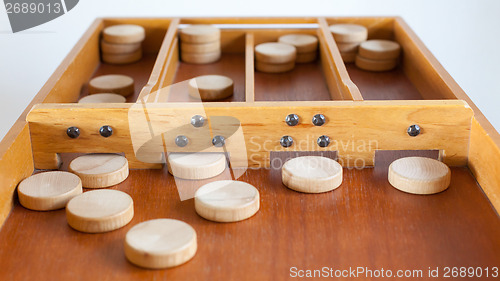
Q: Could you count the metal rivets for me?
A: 10